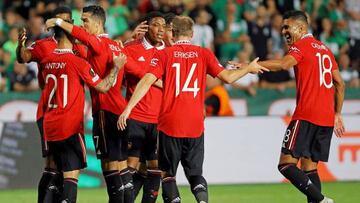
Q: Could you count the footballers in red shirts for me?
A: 7